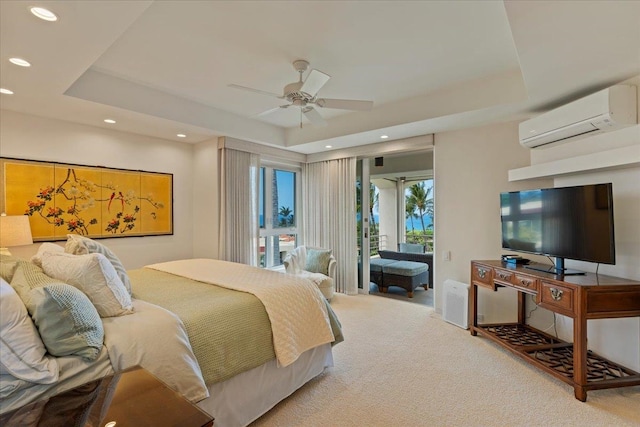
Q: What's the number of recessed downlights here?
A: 7